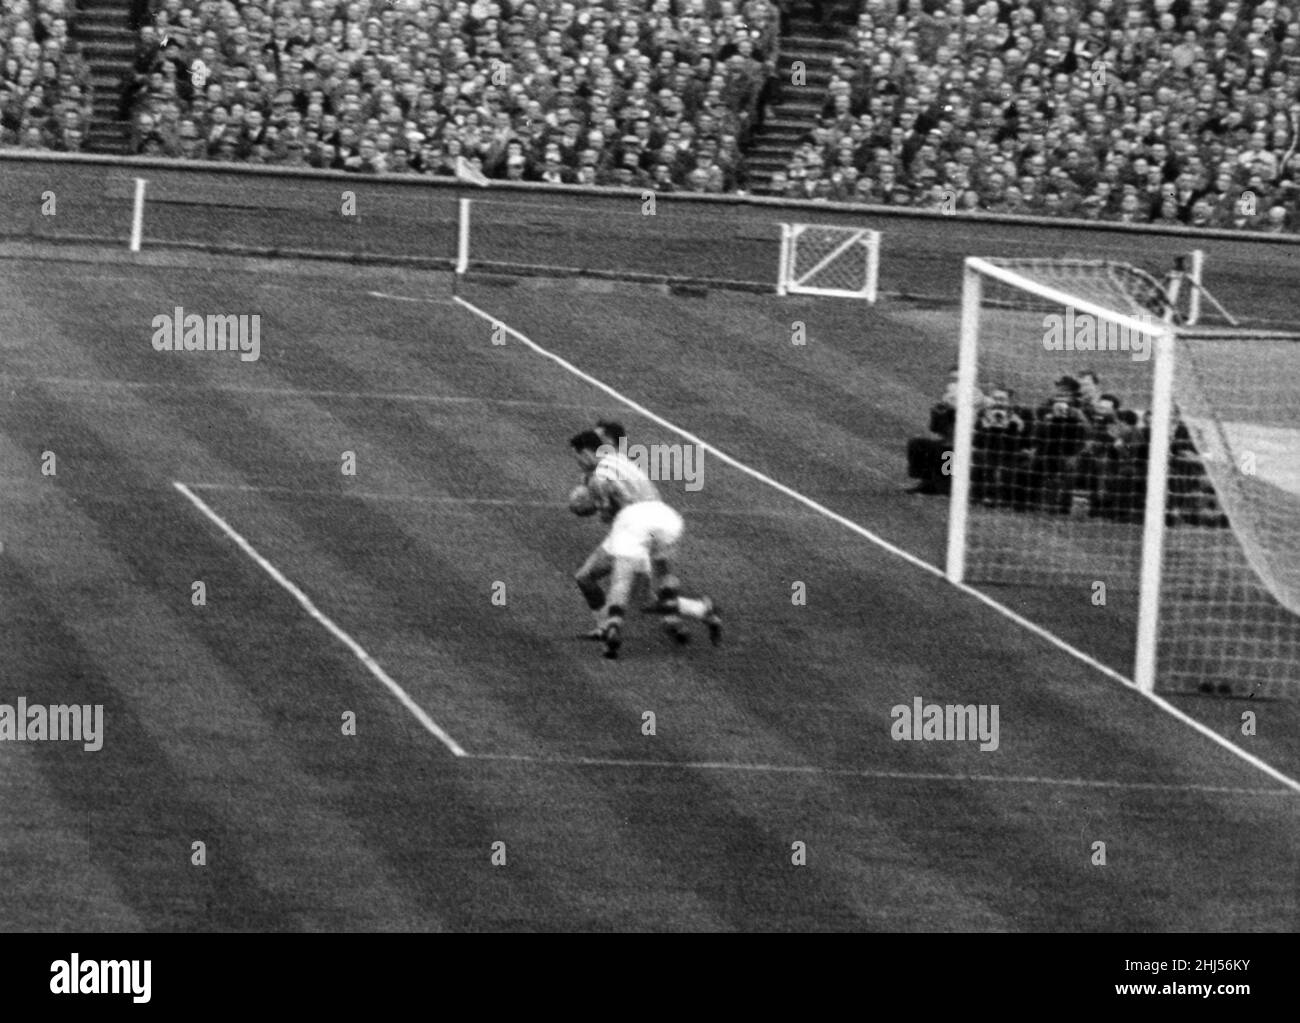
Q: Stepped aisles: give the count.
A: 2